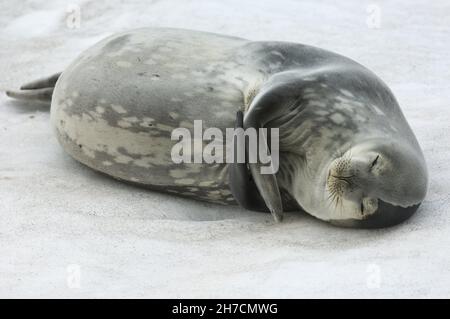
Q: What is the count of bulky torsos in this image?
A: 1